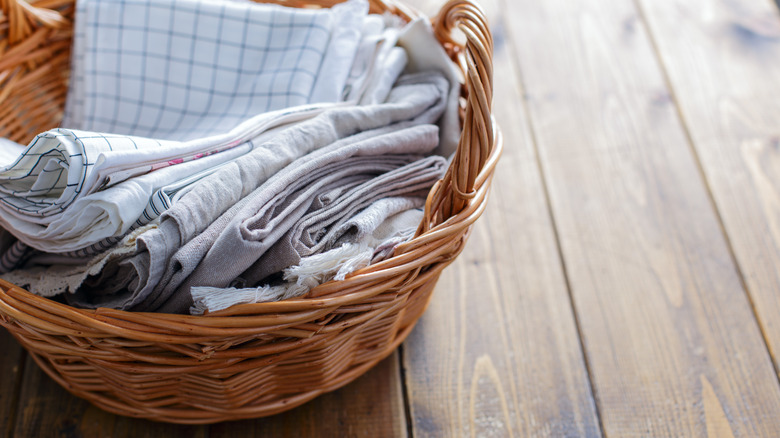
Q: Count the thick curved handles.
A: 1